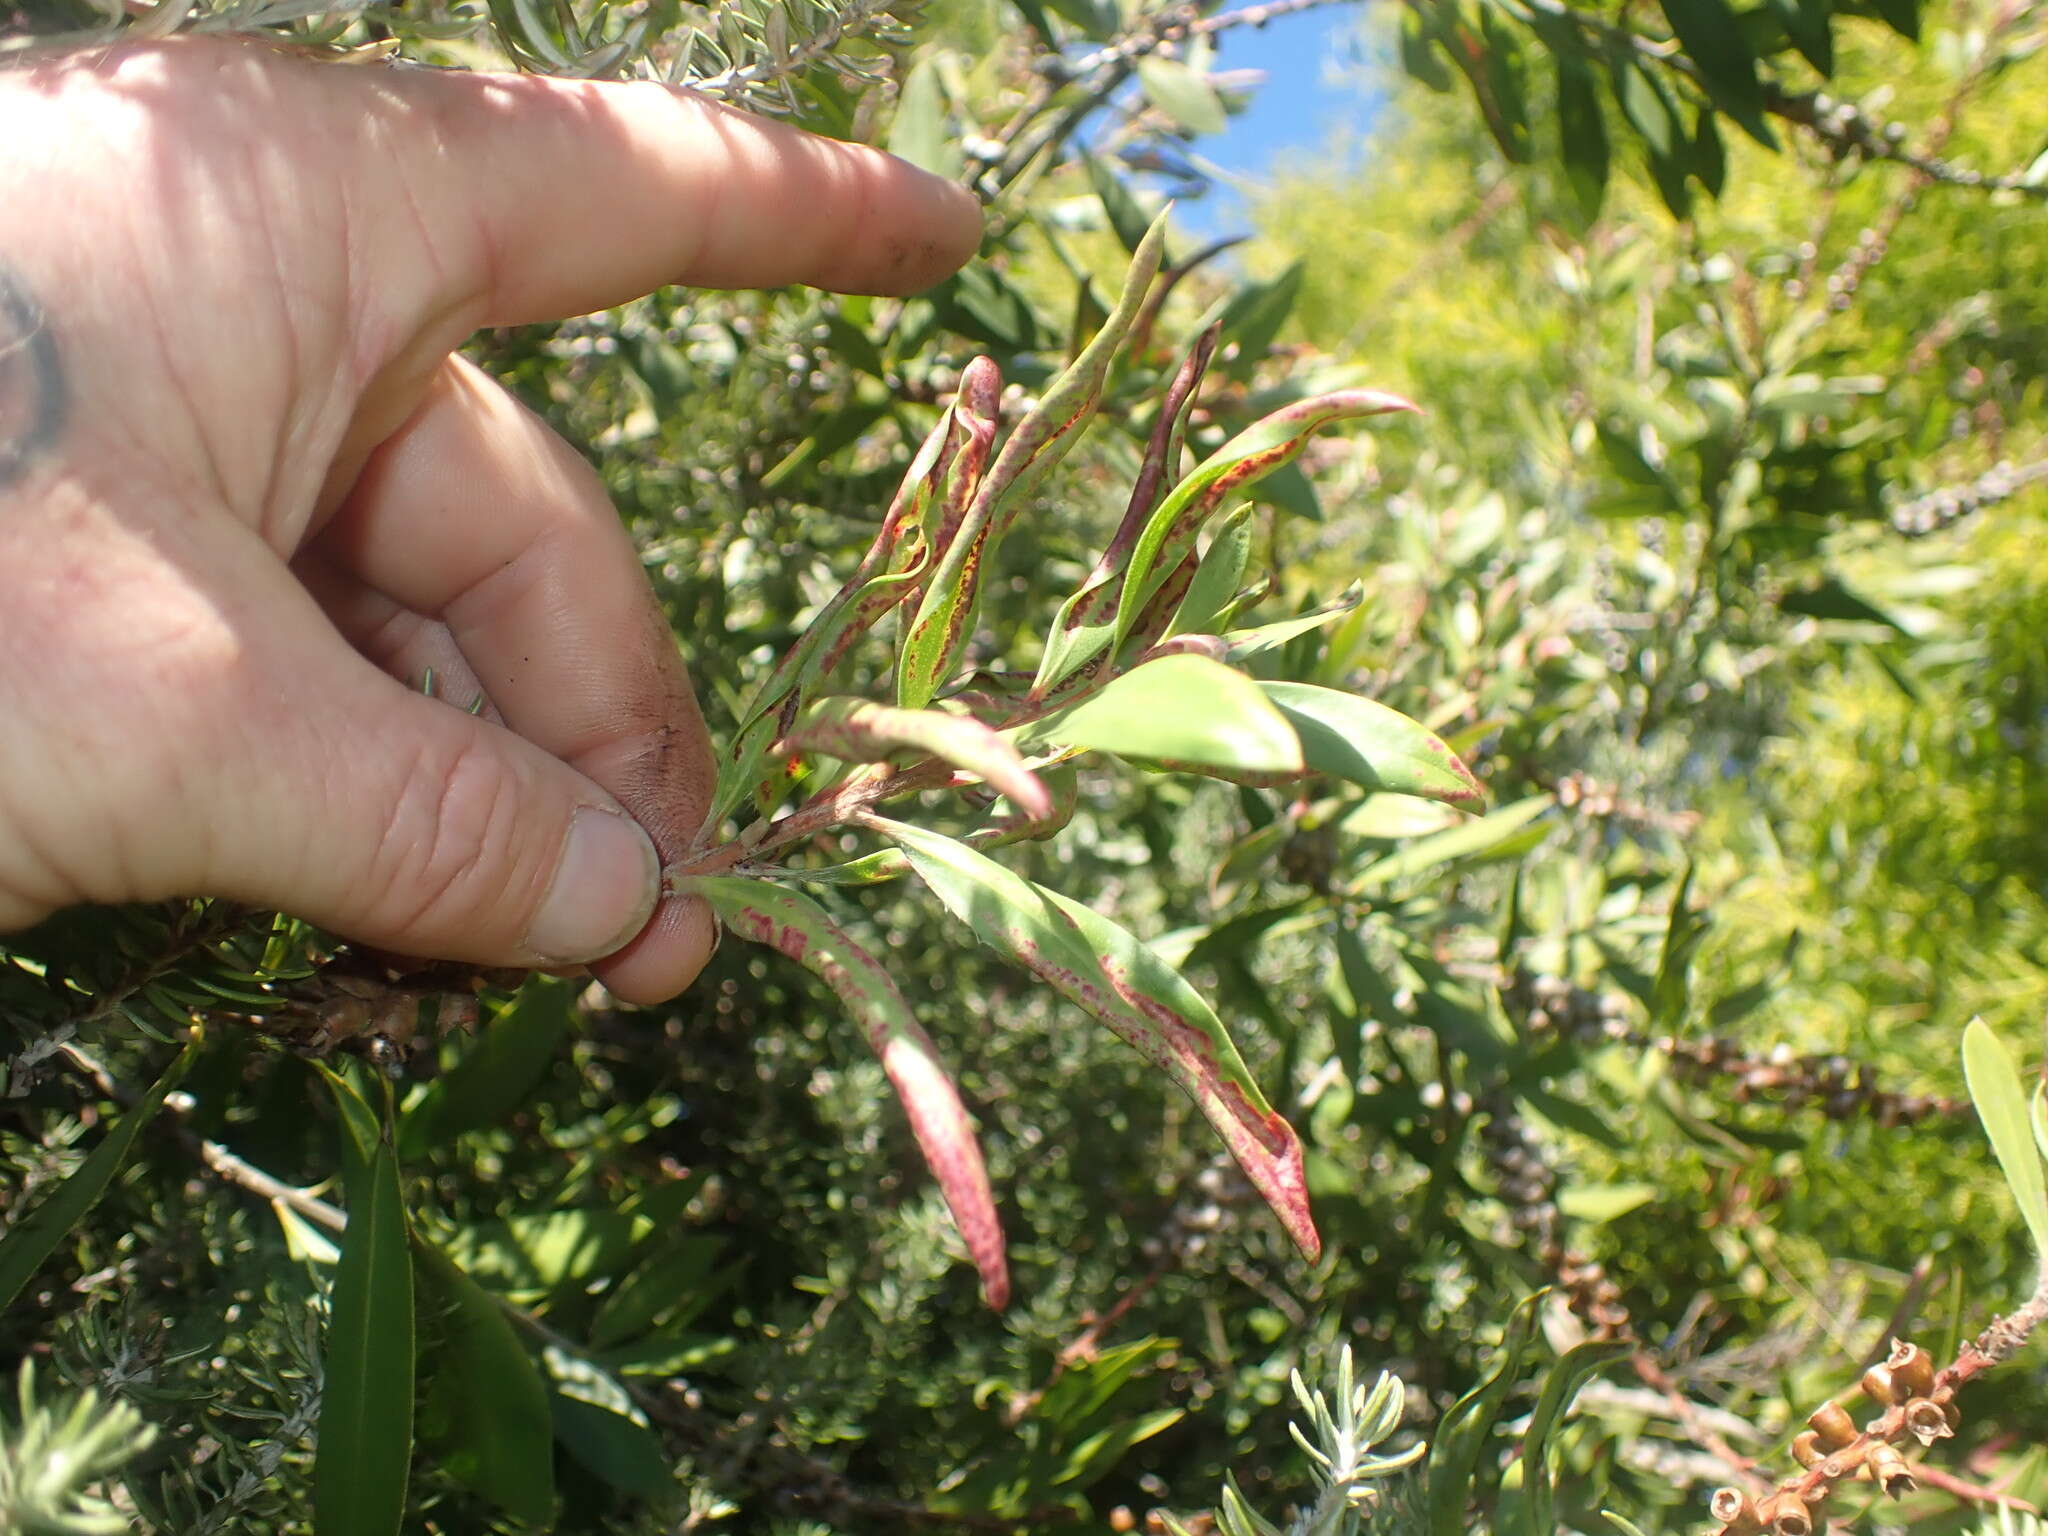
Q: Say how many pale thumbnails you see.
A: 1